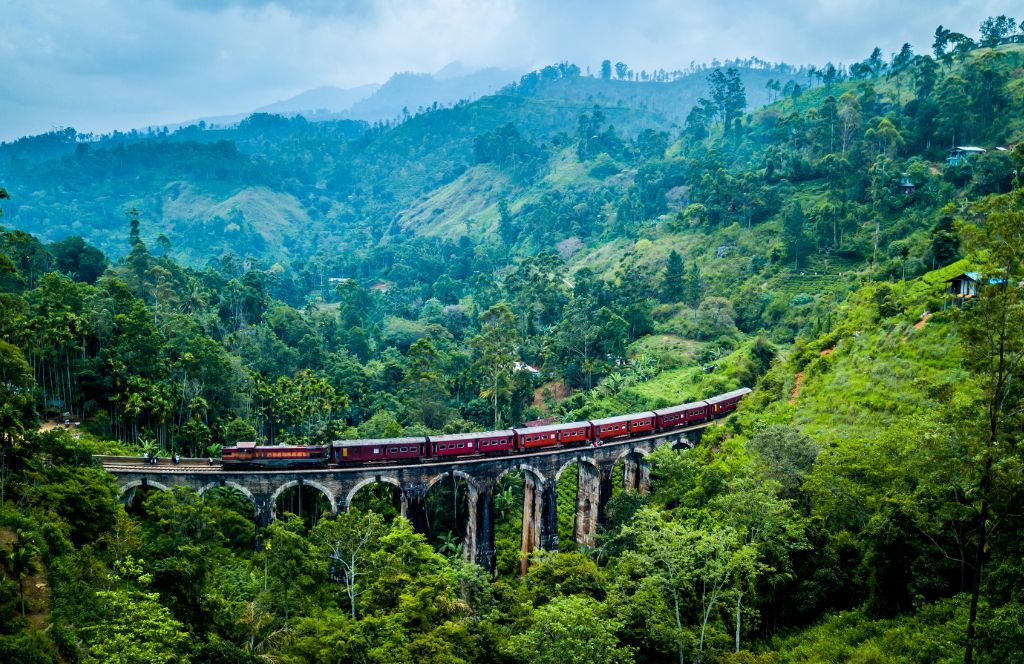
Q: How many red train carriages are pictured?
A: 6